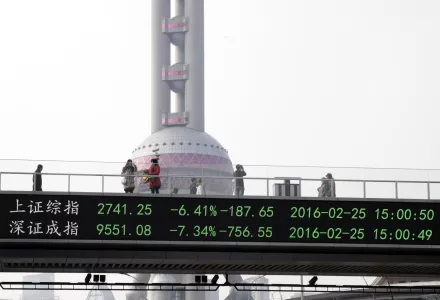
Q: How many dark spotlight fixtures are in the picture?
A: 7